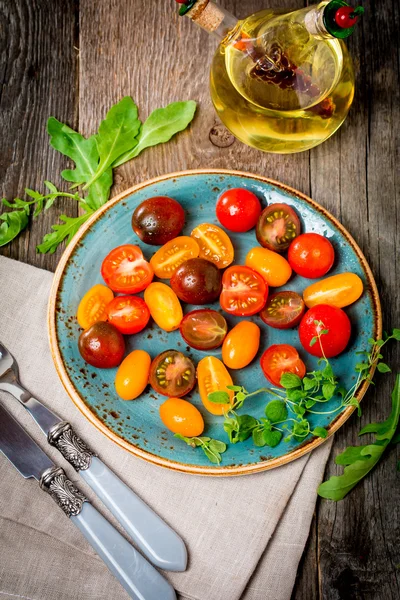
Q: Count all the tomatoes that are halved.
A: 13